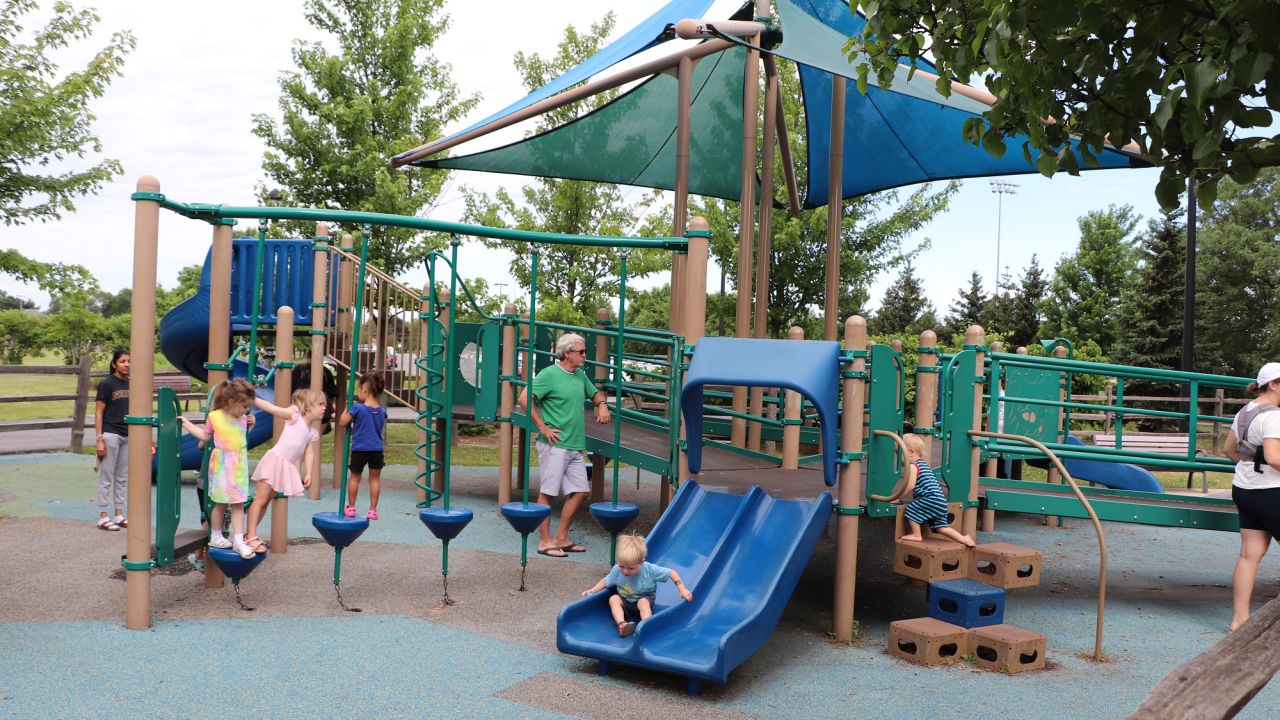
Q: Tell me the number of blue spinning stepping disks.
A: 5